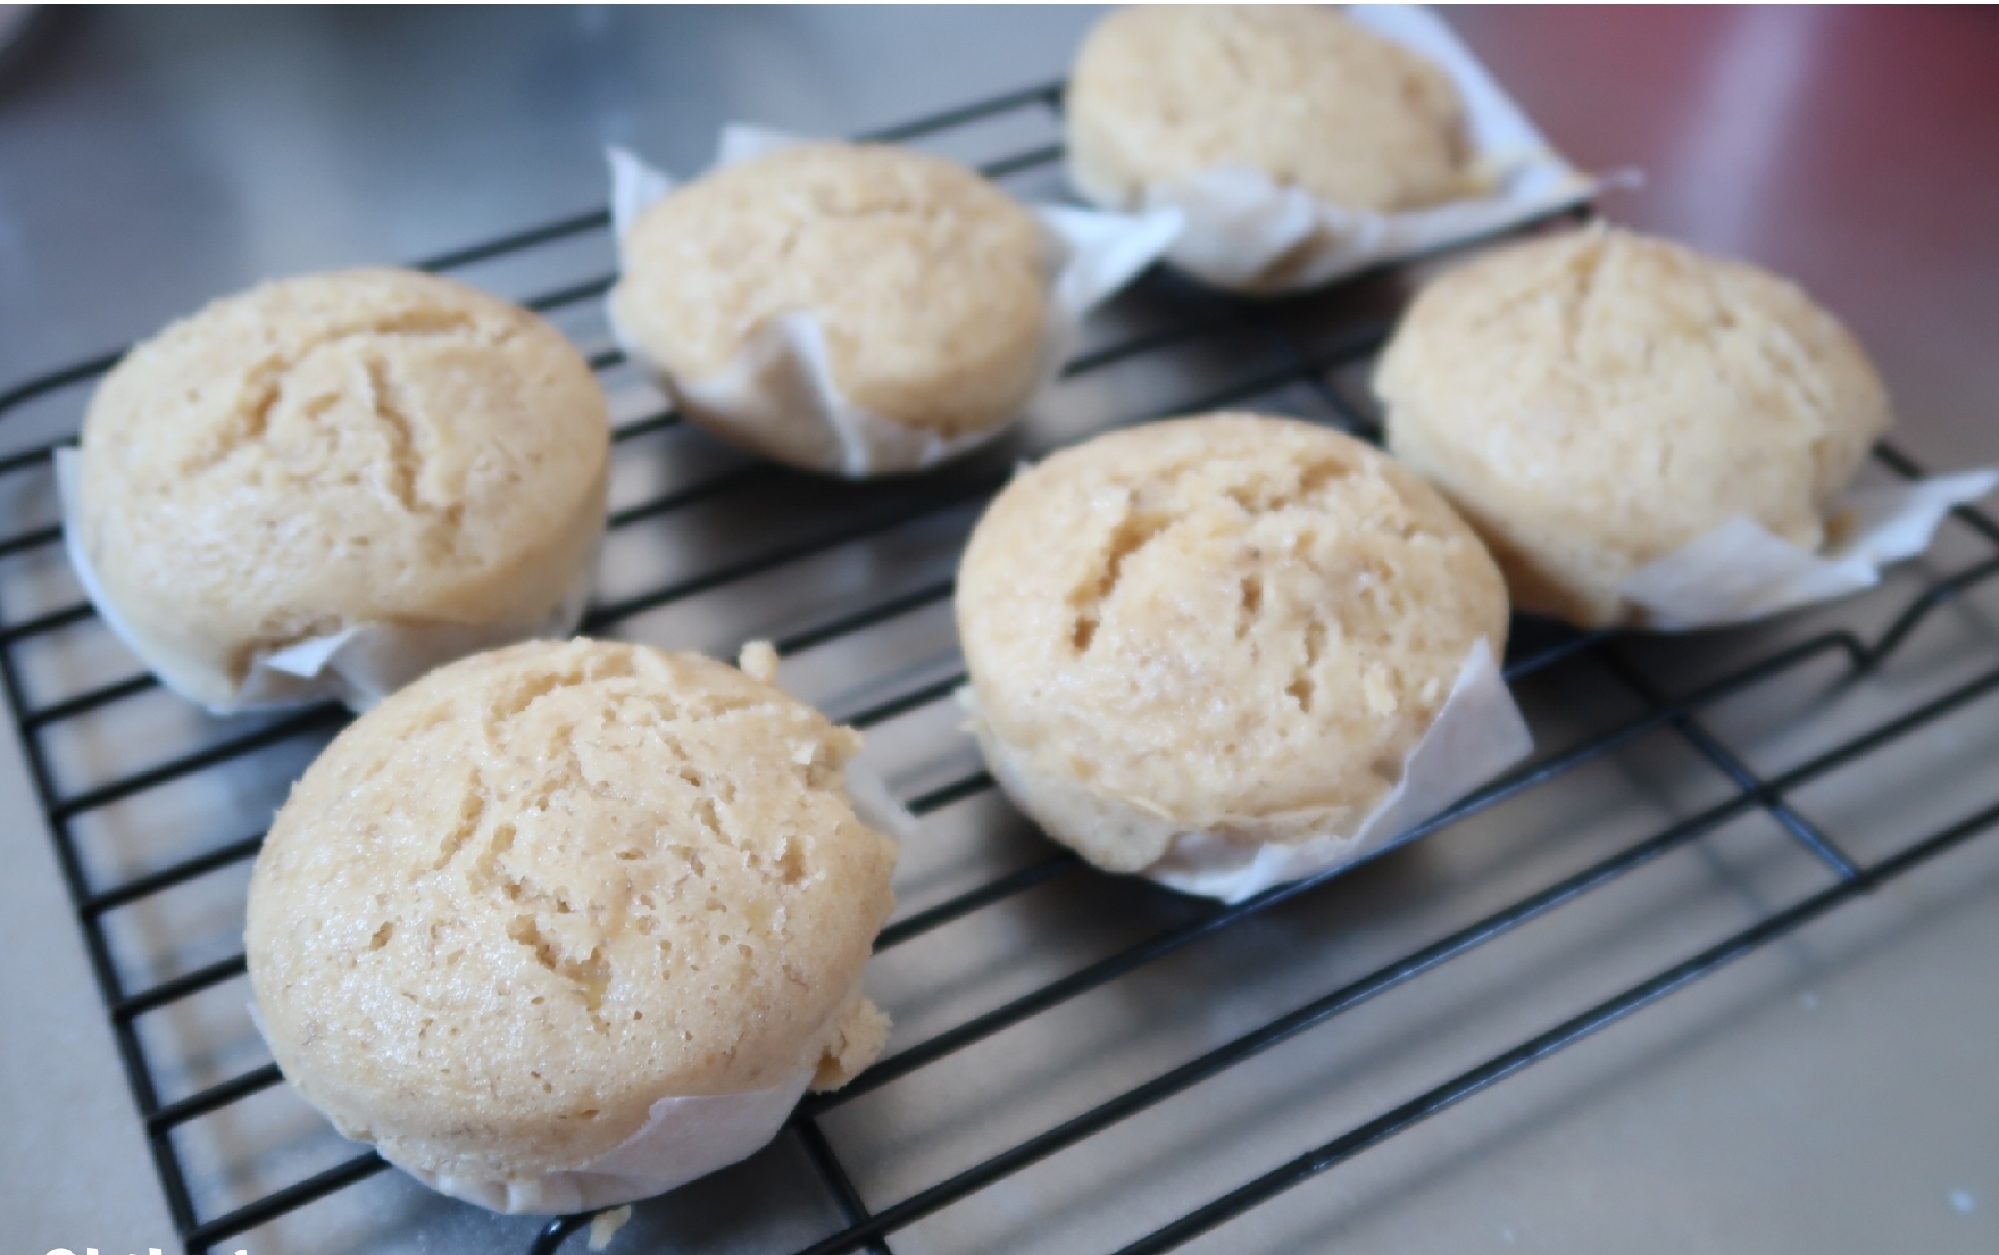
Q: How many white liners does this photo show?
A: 6